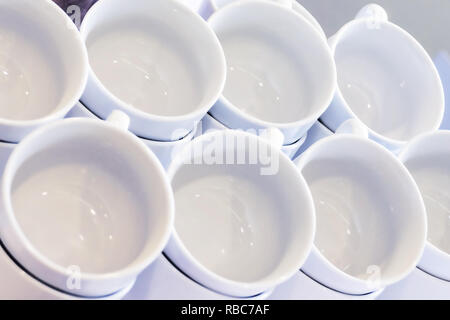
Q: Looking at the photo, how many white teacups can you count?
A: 8